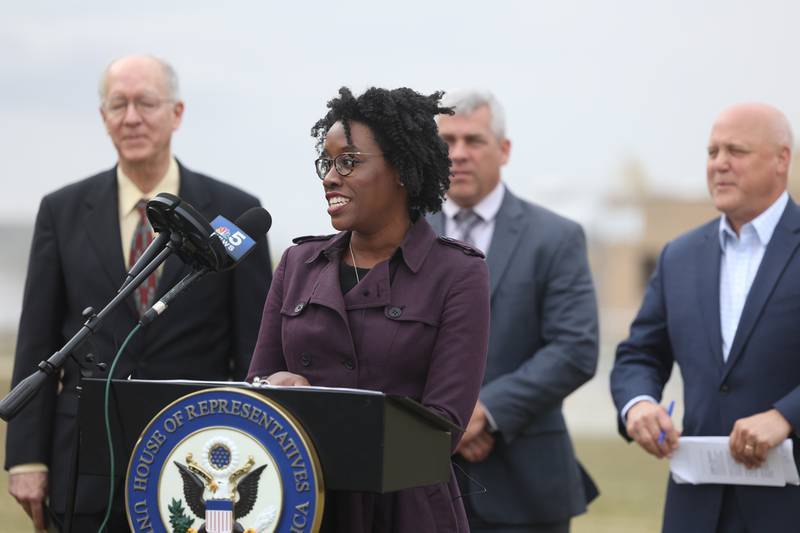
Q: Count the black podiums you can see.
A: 1